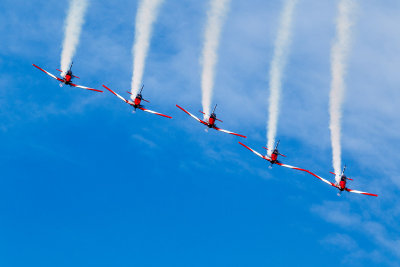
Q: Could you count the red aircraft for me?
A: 5